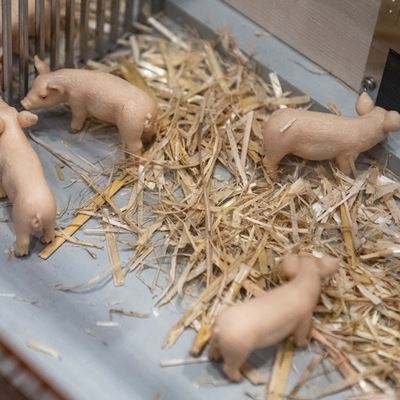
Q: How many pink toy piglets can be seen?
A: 4